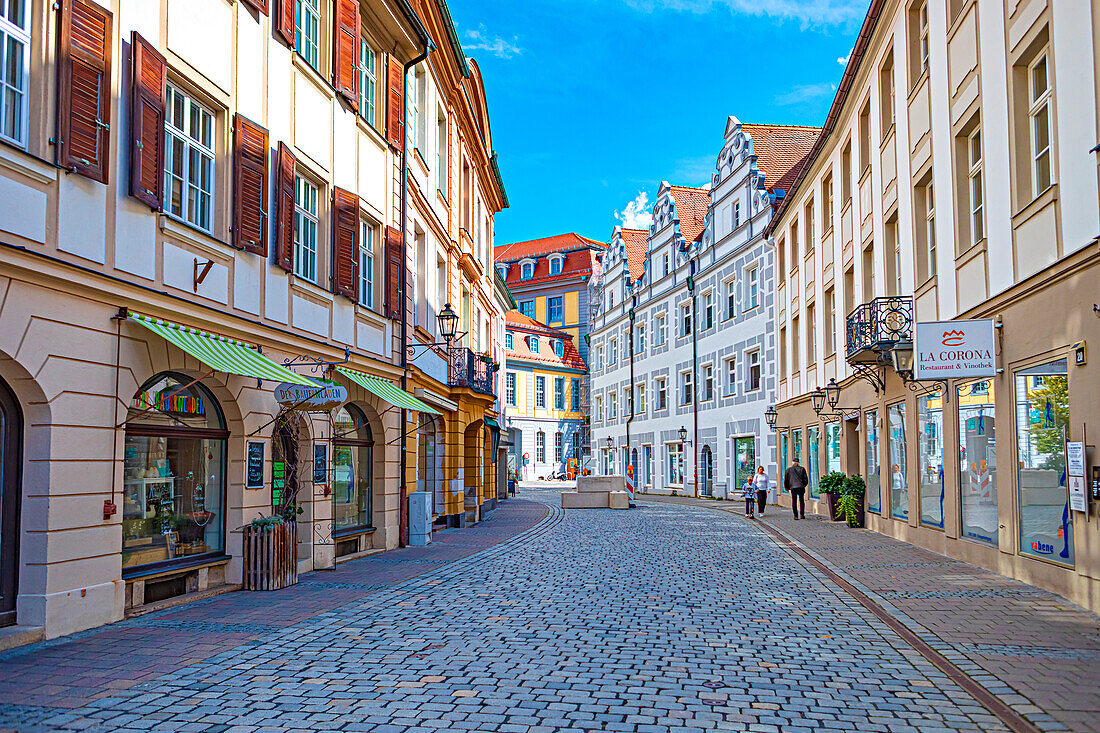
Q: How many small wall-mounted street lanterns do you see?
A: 7